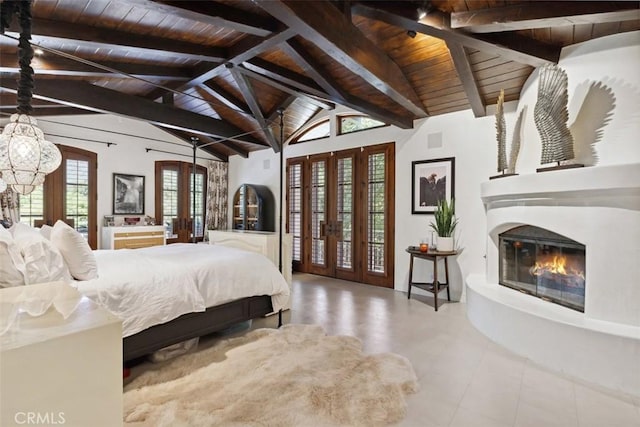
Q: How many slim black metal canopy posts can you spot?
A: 2